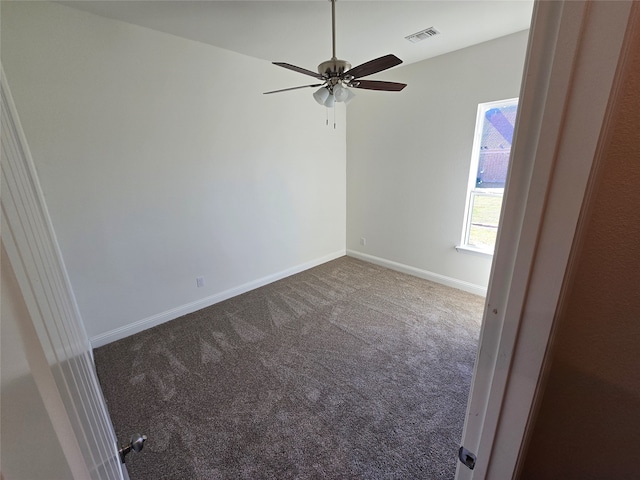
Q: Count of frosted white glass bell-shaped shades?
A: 4